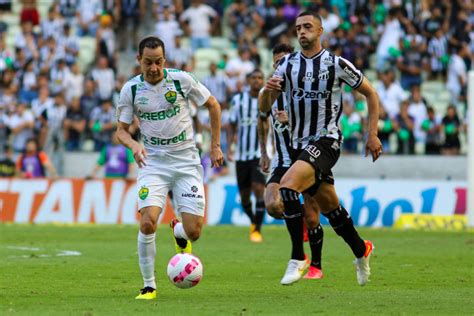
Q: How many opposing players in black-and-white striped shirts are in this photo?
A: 3